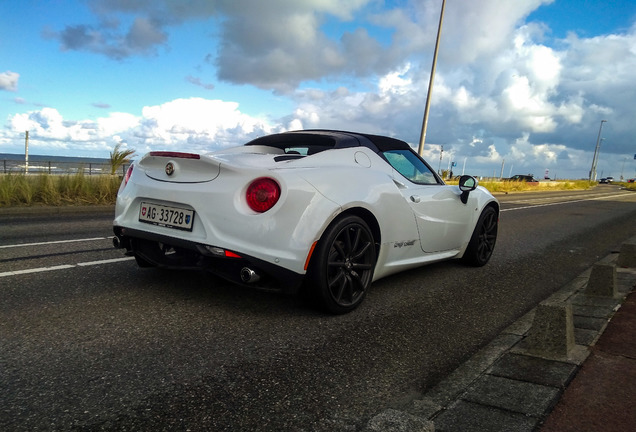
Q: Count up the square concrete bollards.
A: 3